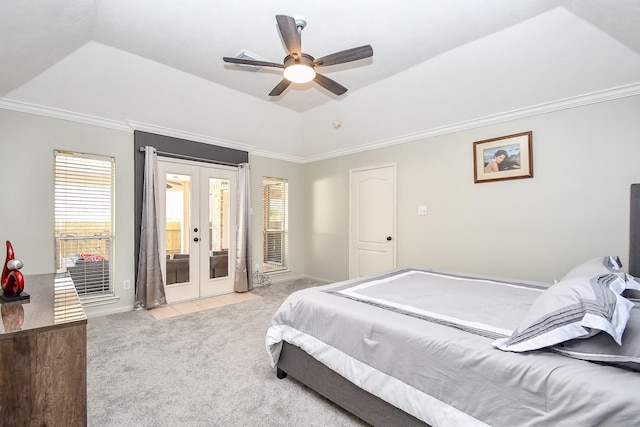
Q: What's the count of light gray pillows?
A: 2